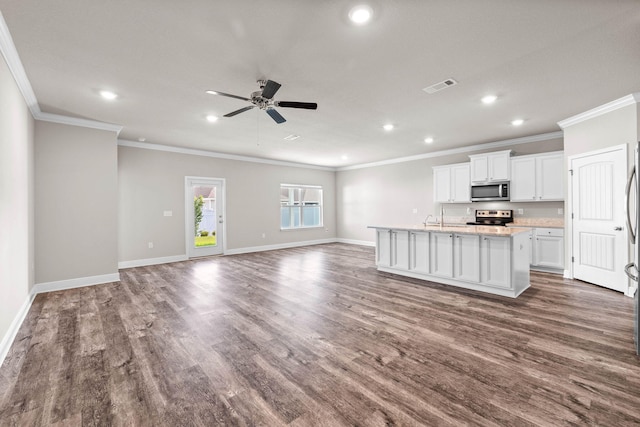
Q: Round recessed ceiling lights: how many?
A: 8